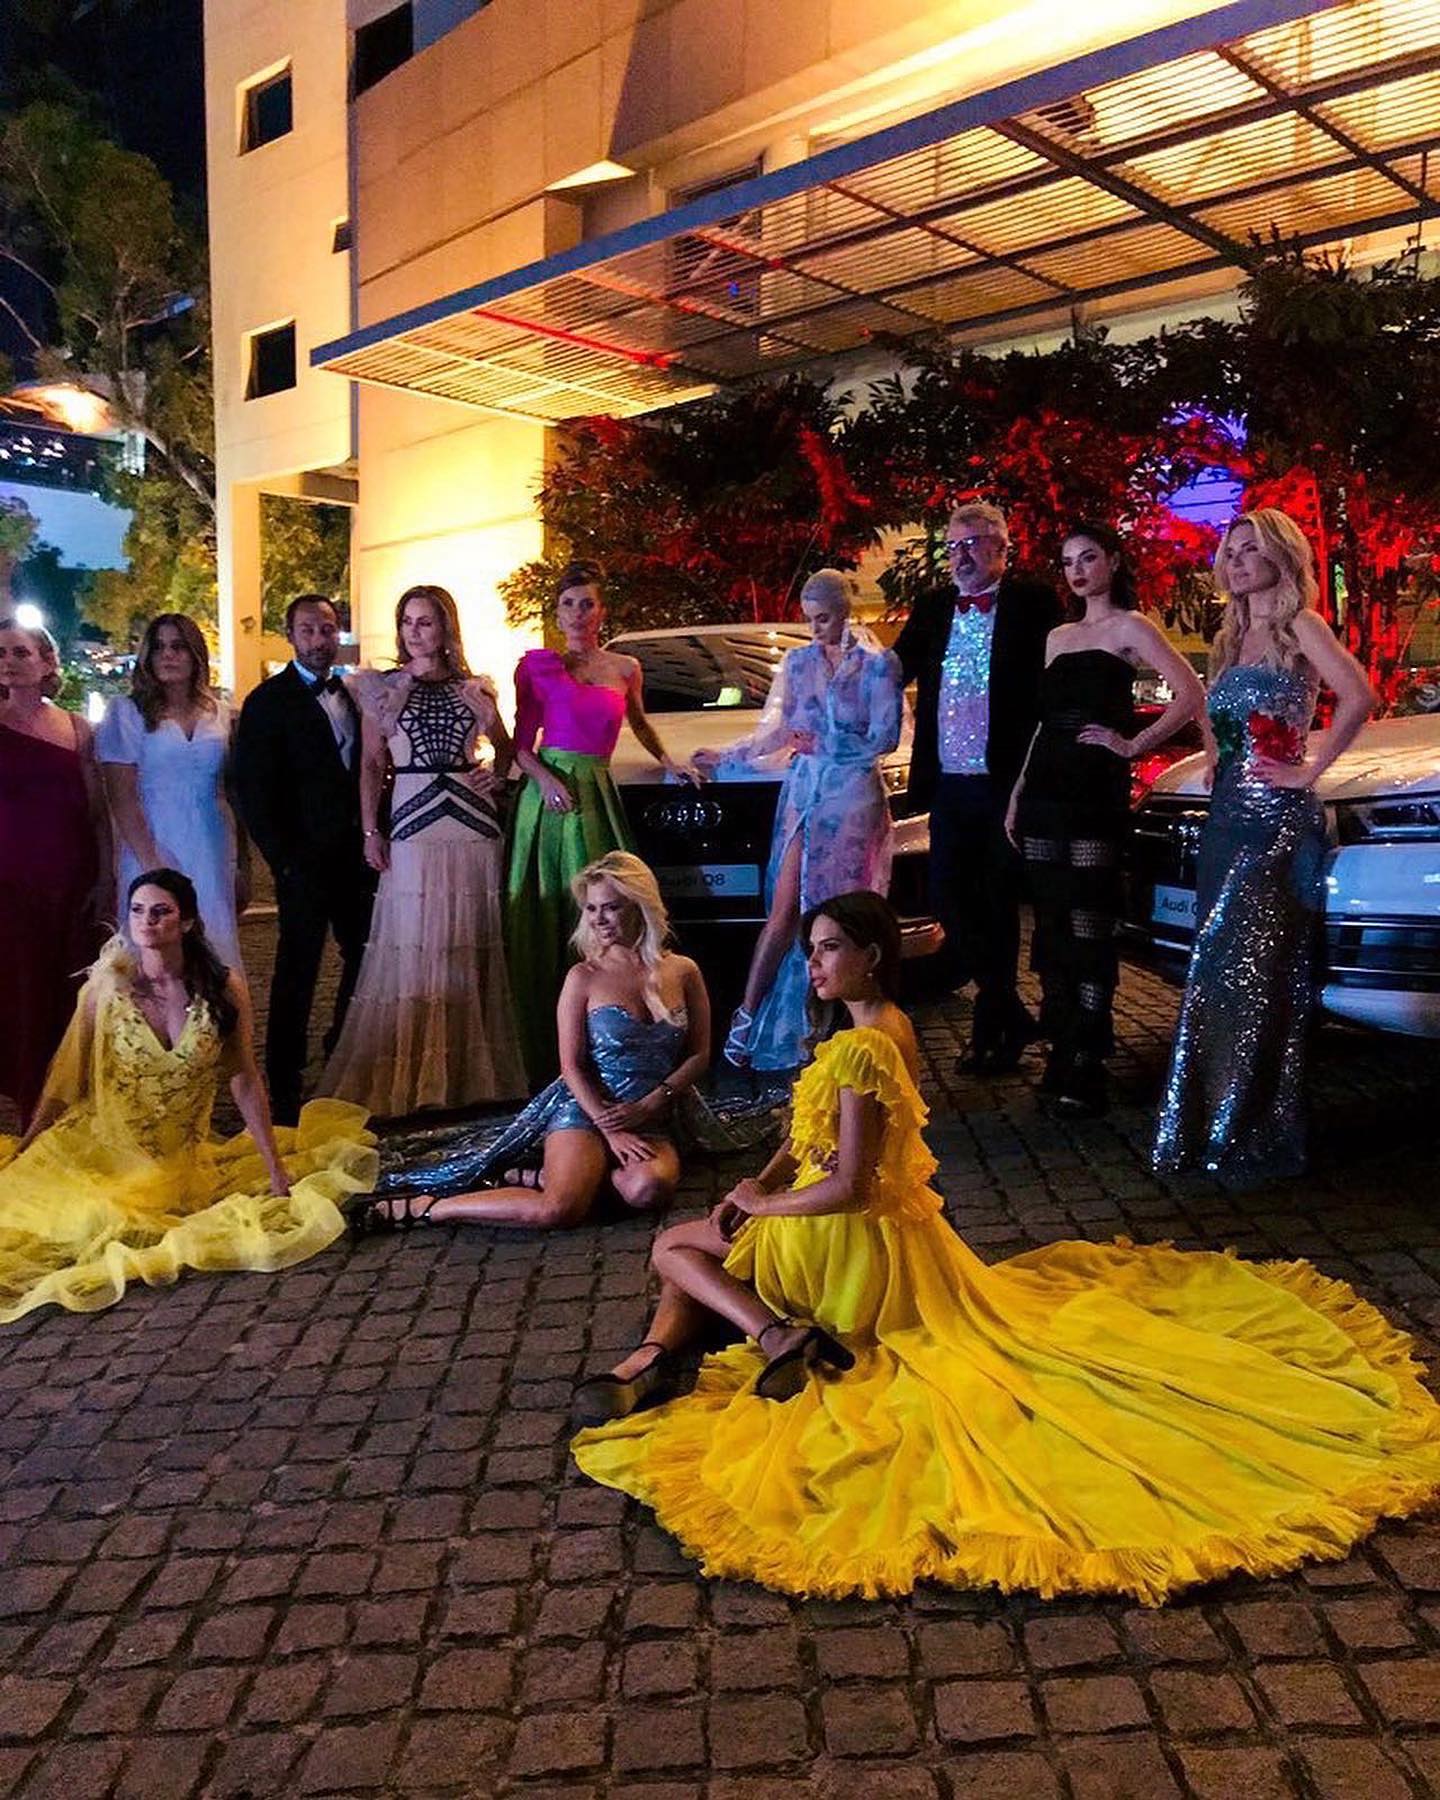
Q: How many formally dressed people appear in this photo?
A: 12